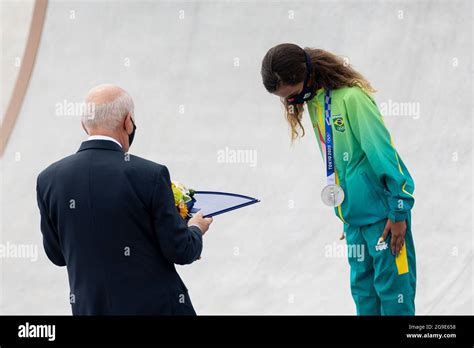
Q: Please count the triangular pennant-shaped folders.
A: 1